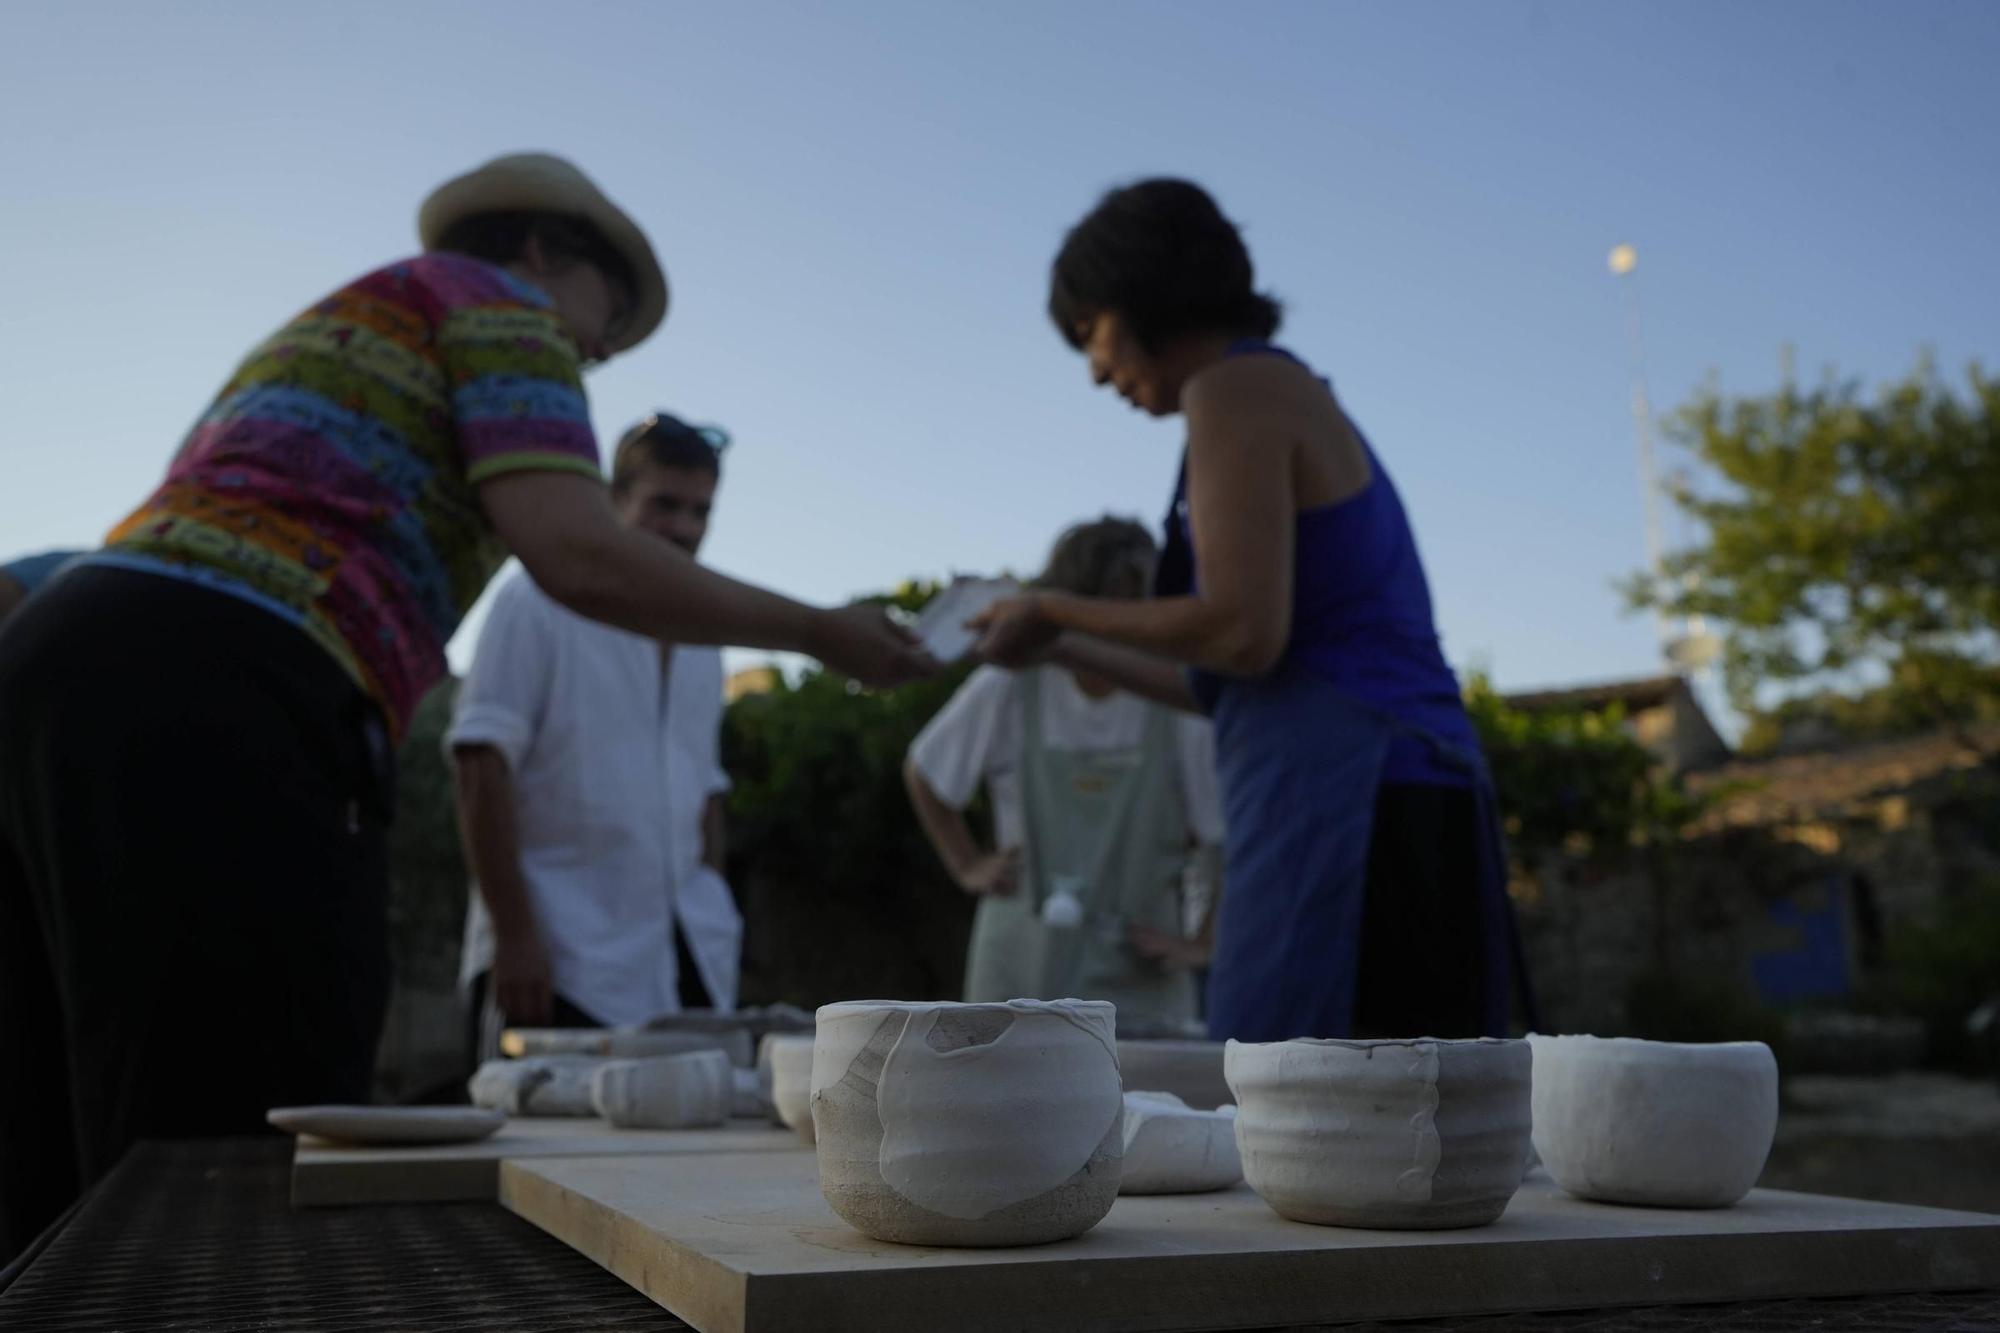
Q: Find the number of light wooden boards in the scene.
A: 2